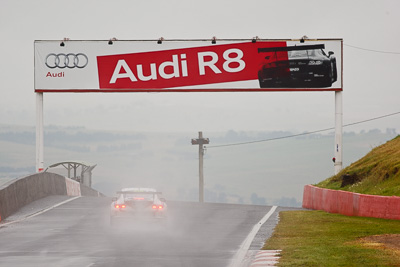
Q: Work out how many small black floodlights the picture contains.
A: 6